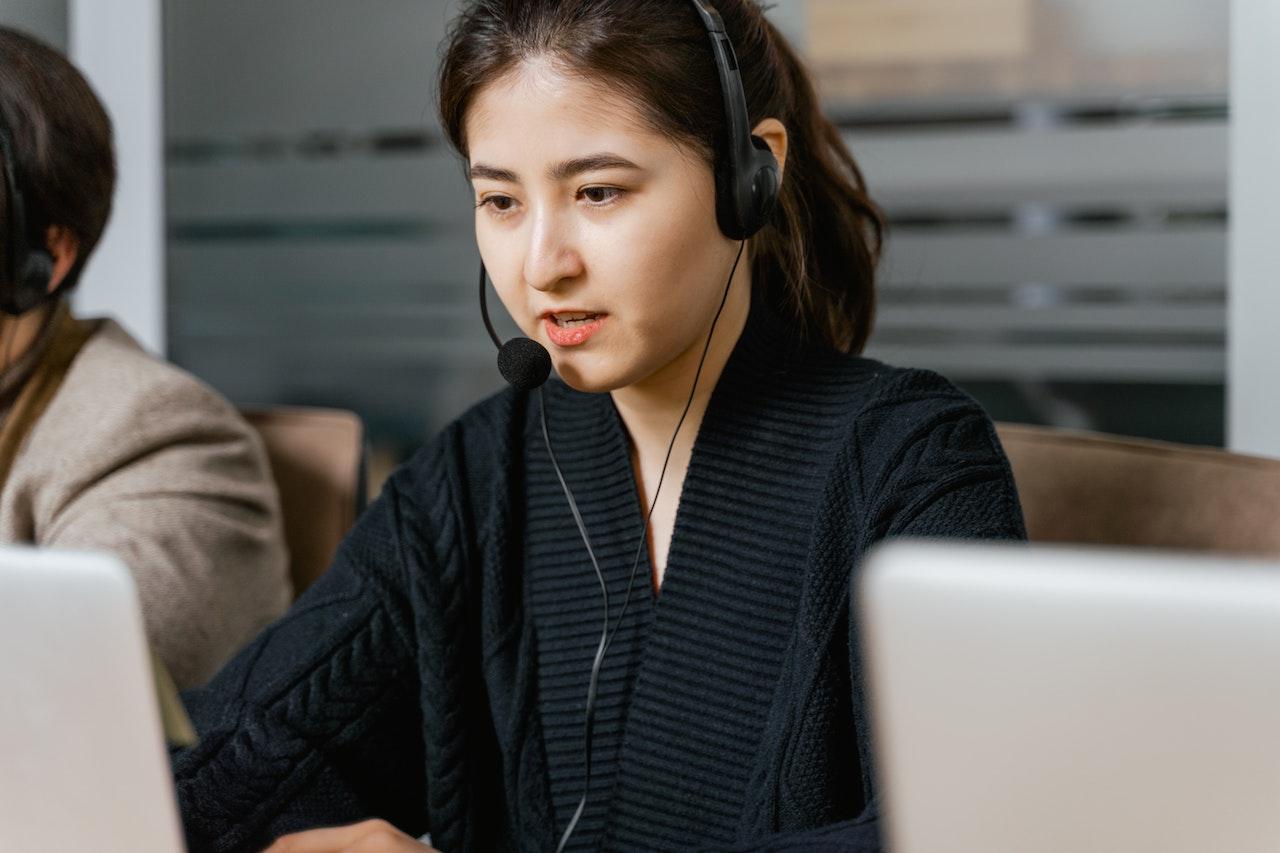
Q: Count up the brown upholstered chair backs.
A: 2